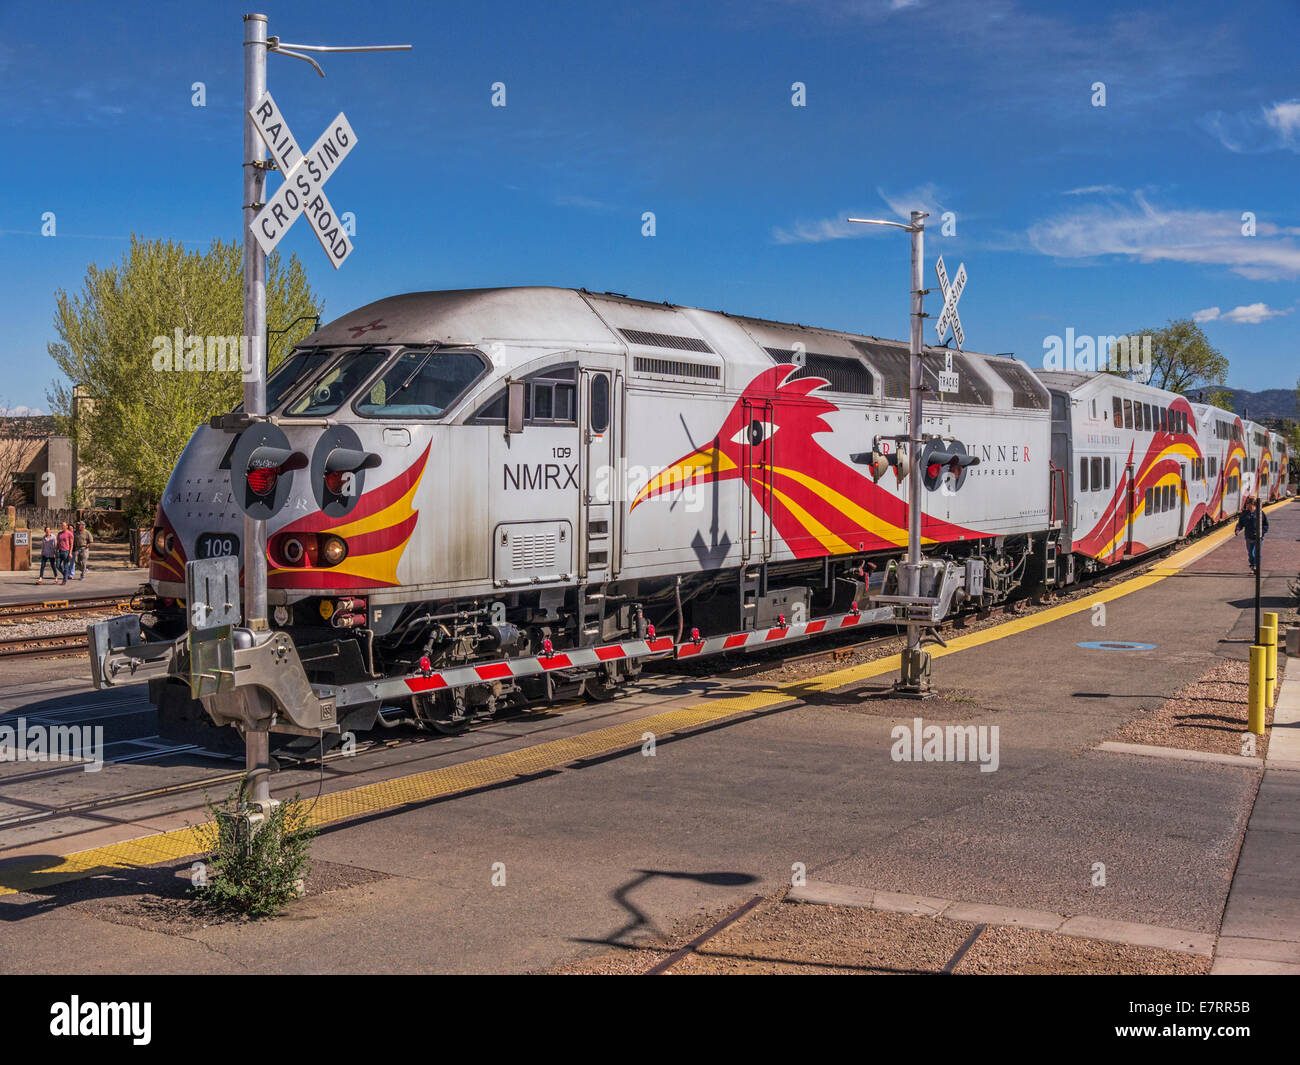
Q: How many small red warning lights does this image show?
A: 6